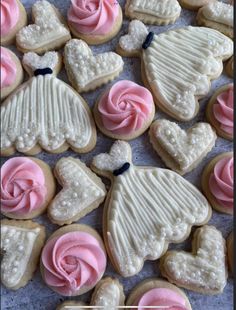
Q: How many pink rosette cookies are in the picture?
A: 9